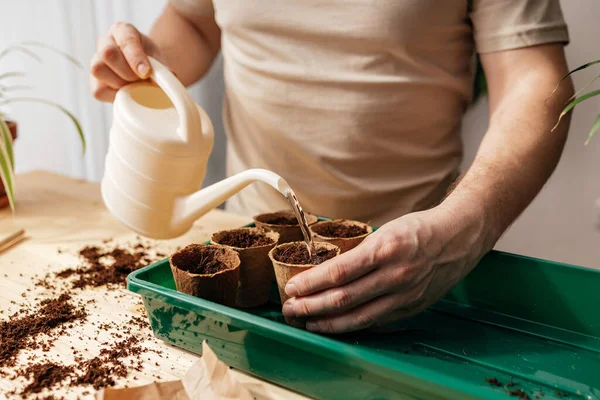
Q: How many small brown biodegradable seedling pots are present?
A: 5